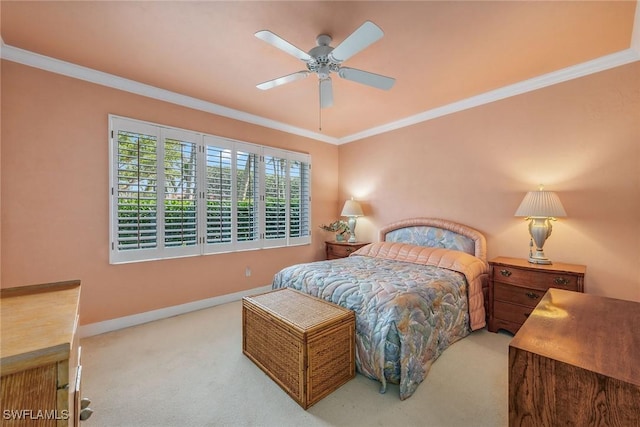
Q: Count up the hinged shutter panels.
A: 6